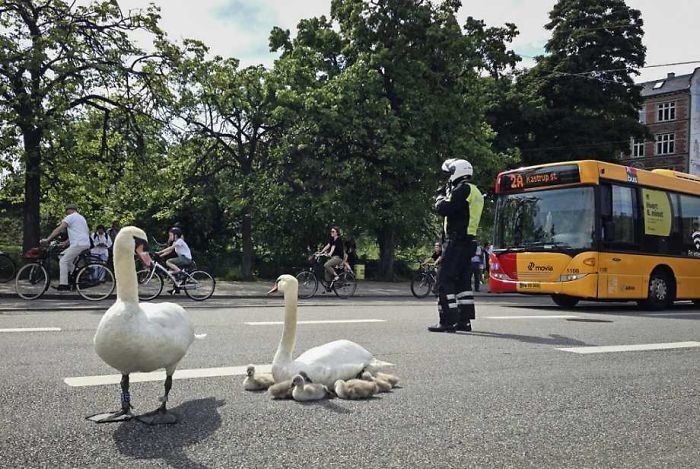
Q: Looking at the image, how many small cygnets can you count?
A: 6